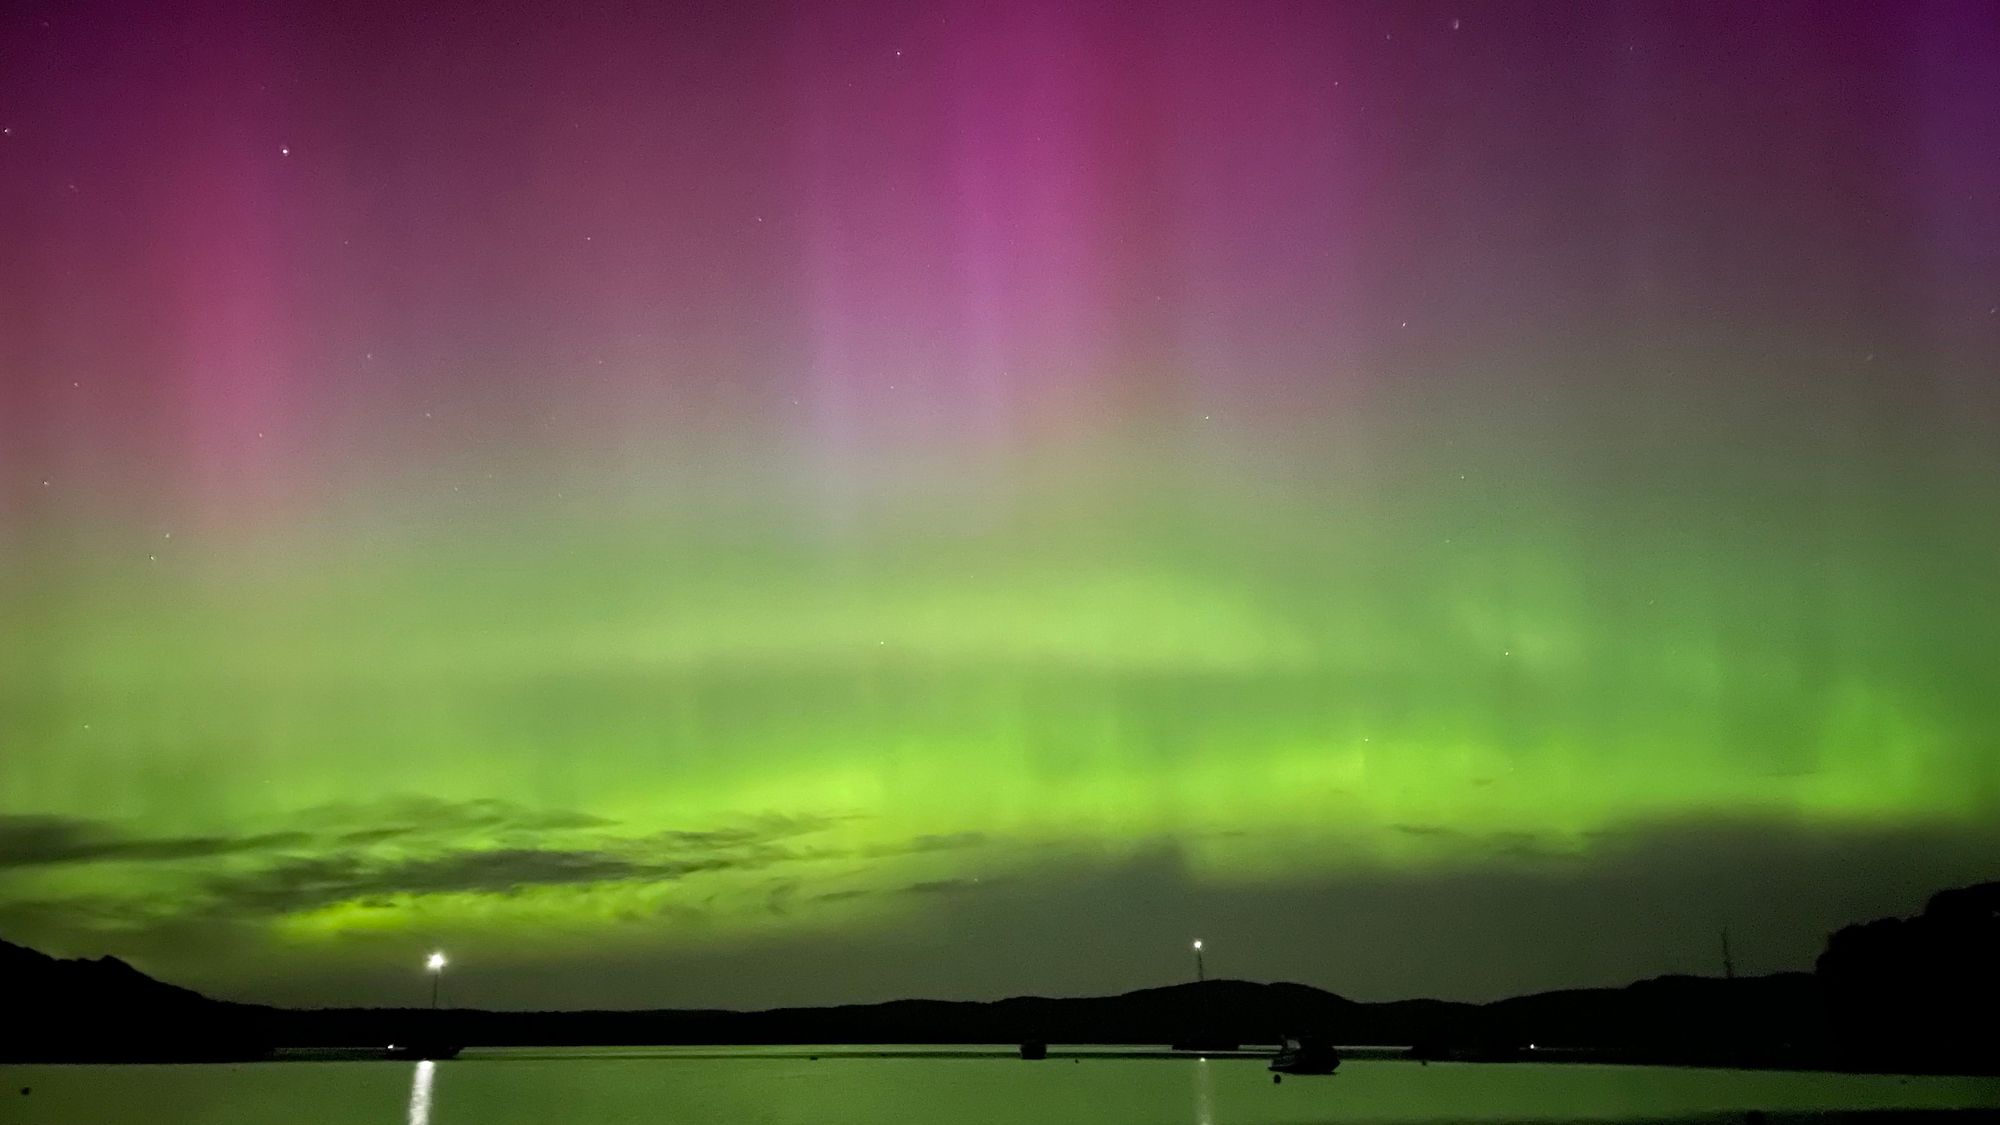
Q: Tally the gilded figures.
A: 0